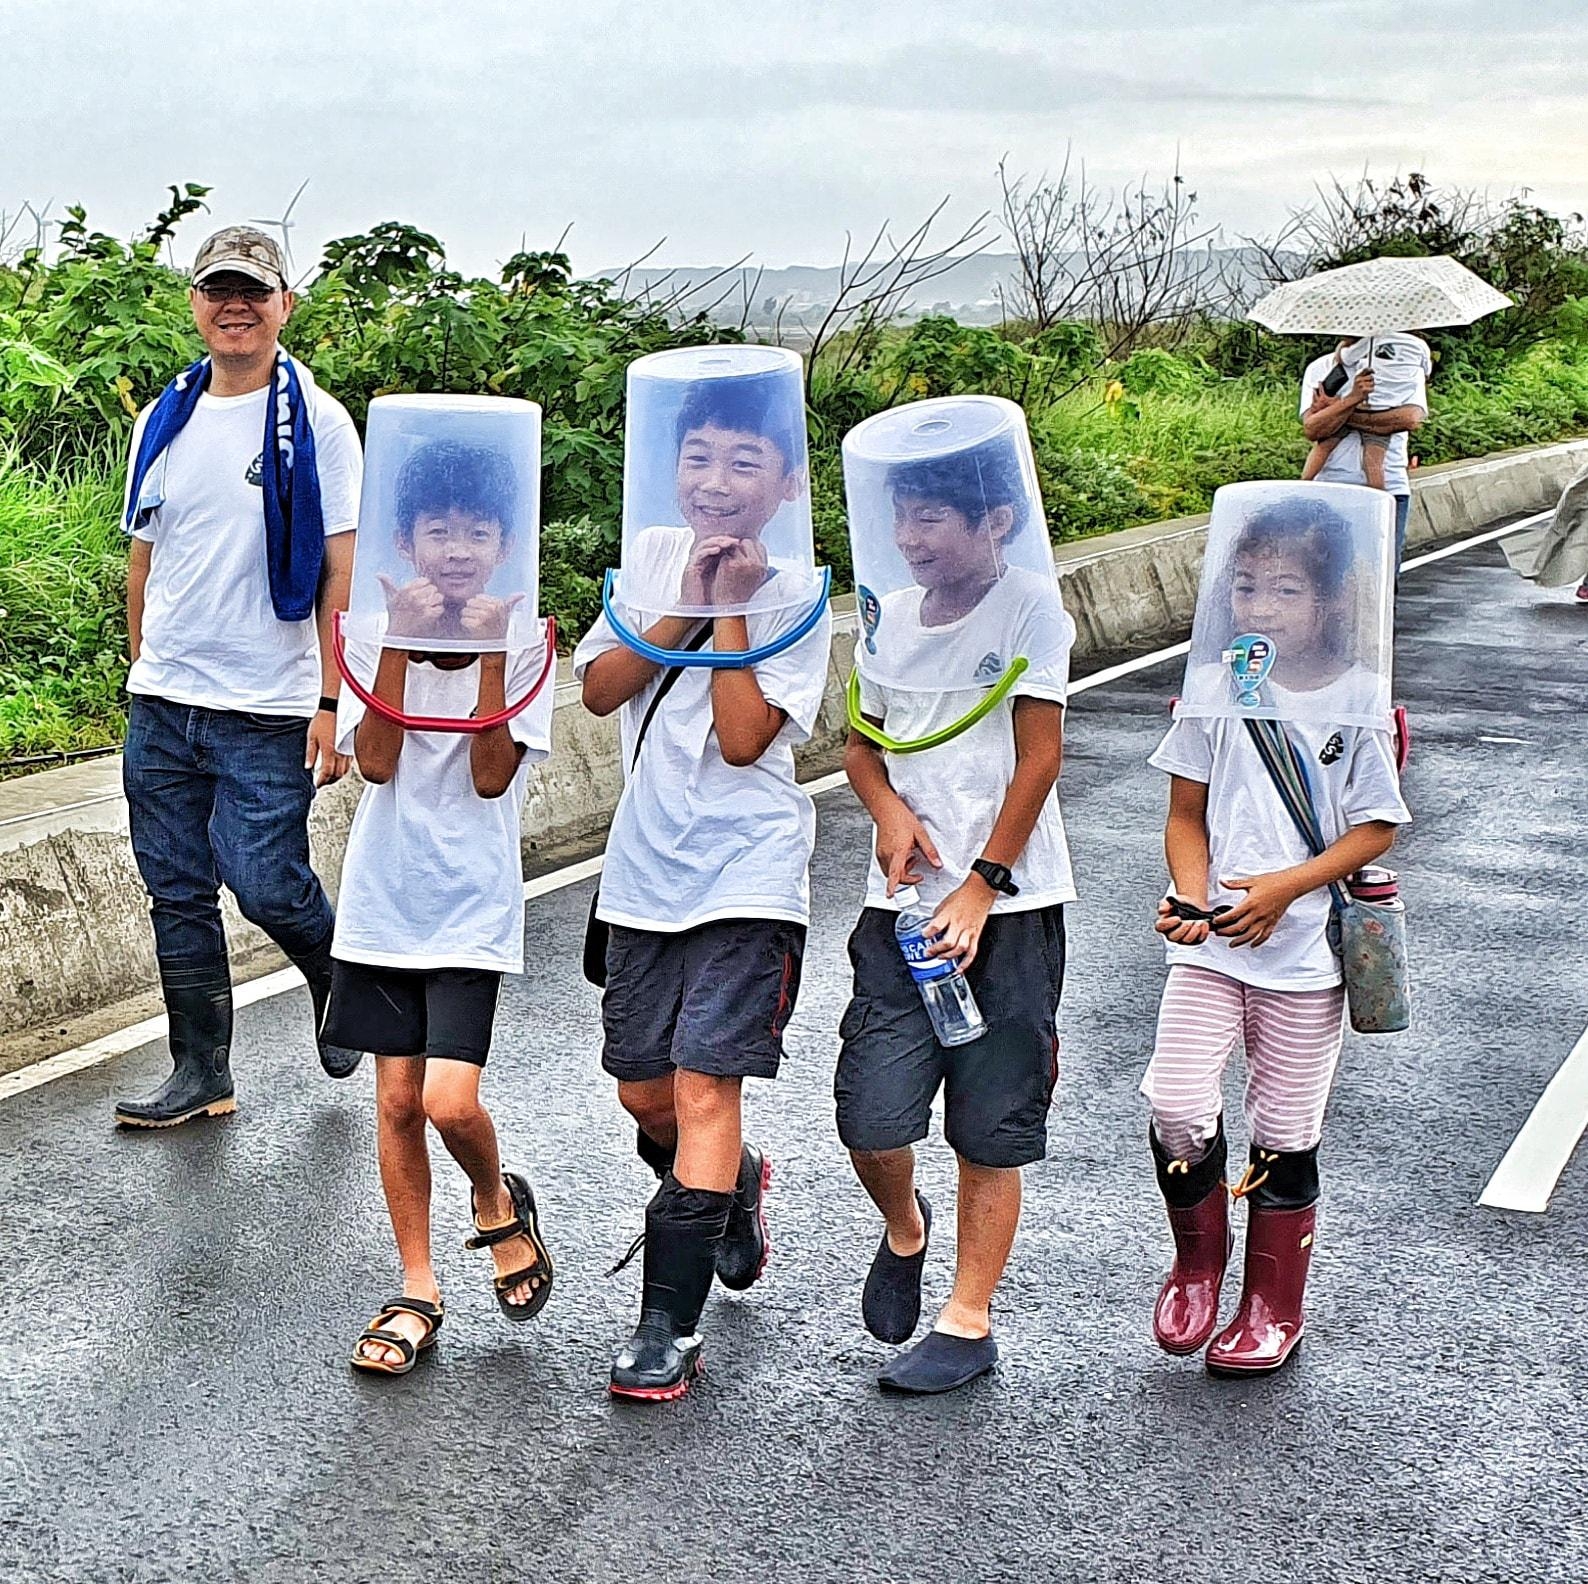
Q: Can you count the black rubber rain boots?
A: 4